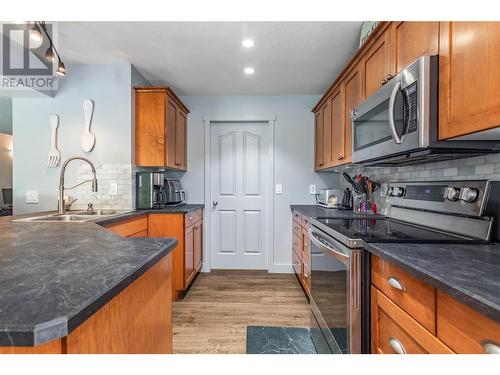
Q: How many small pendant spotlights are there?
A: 3